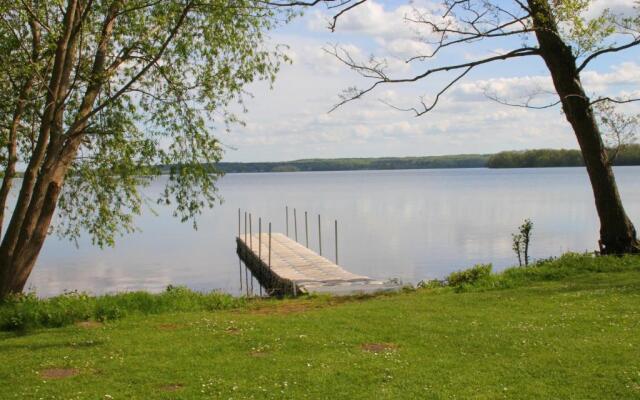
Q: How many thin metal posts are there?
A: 10